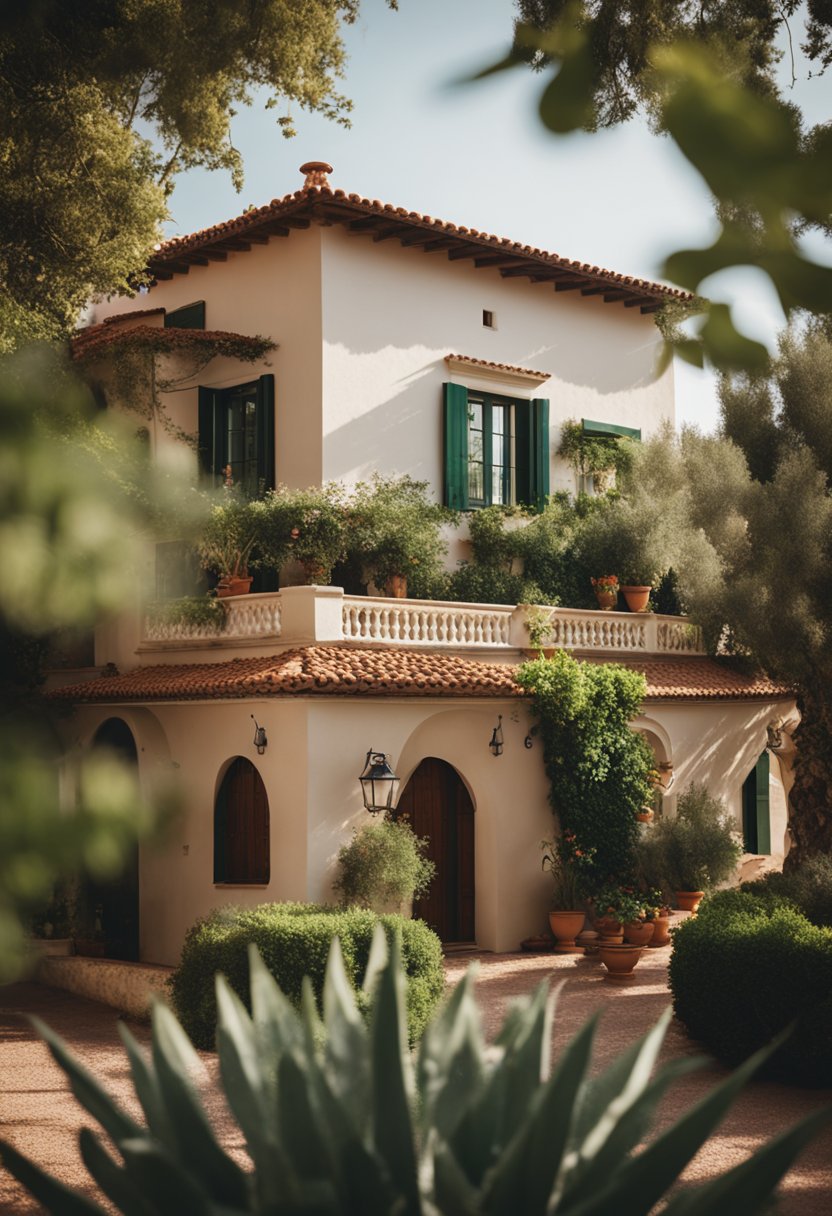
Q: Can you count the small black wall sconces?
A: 2